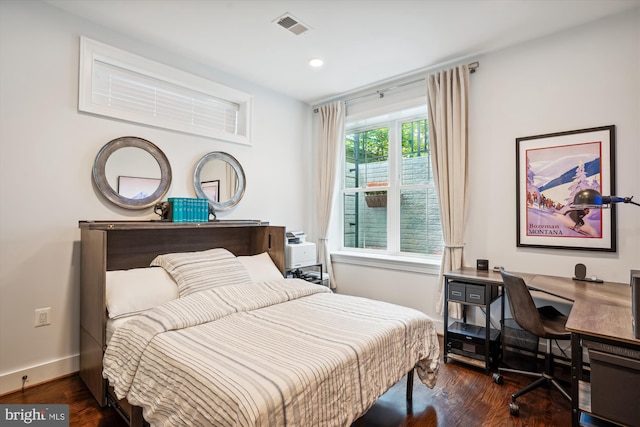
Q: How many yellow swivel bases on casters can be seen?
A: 0